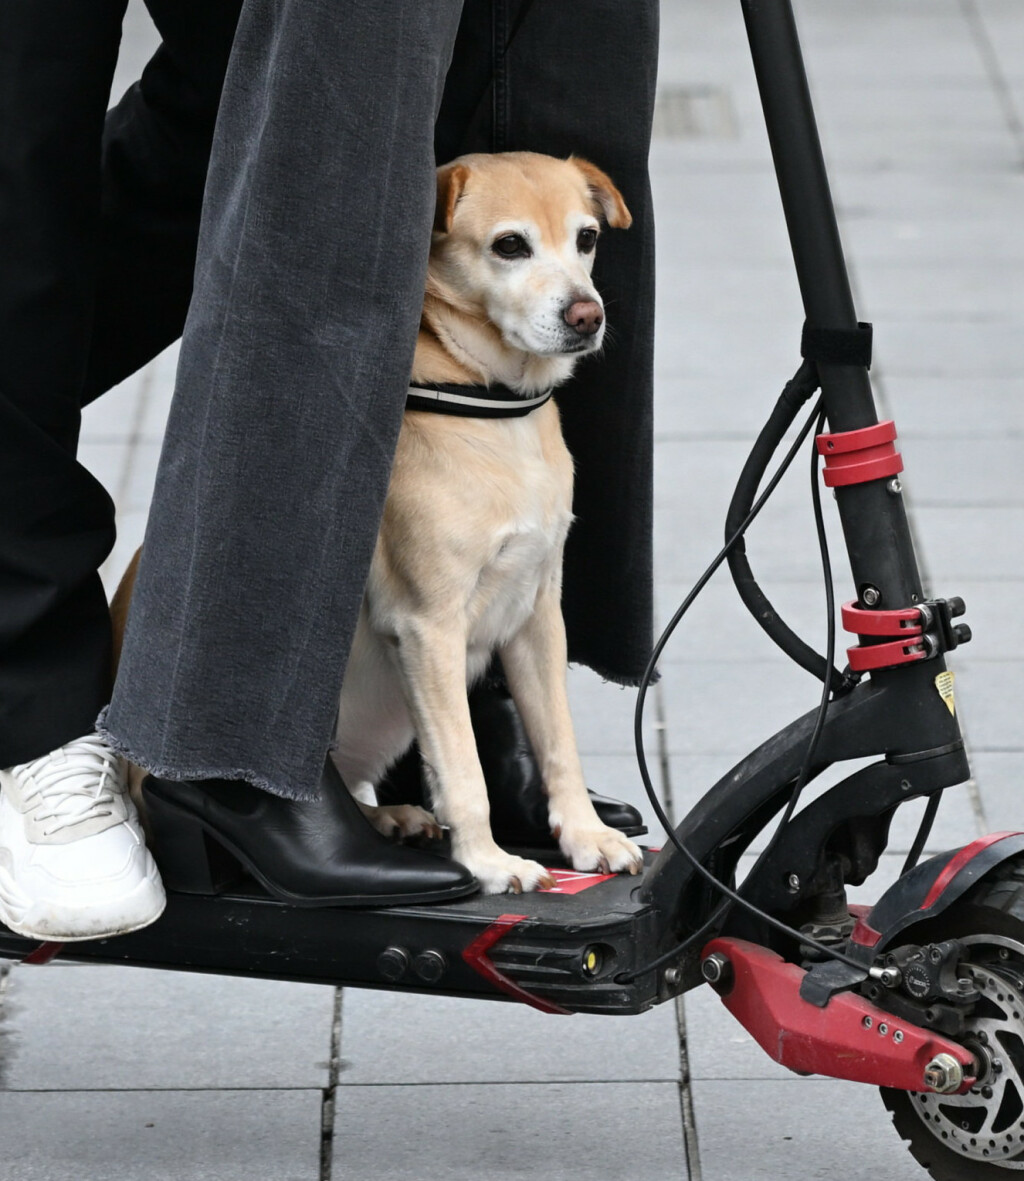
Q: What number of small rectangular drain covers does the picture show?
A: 1